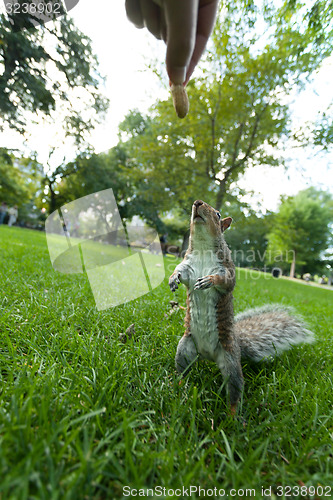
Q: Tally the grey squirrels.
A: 1